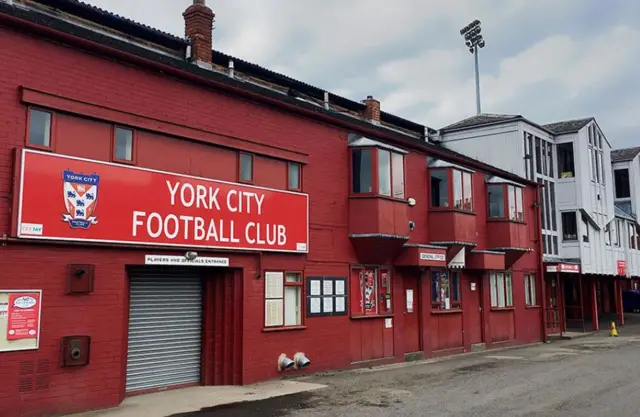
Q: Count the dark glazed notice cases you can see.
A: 1